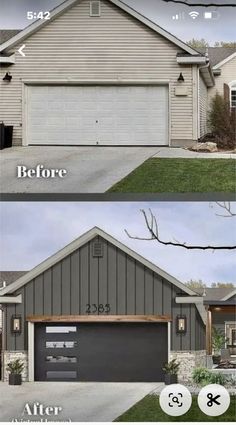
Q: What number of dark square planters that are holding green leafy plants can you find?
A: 2